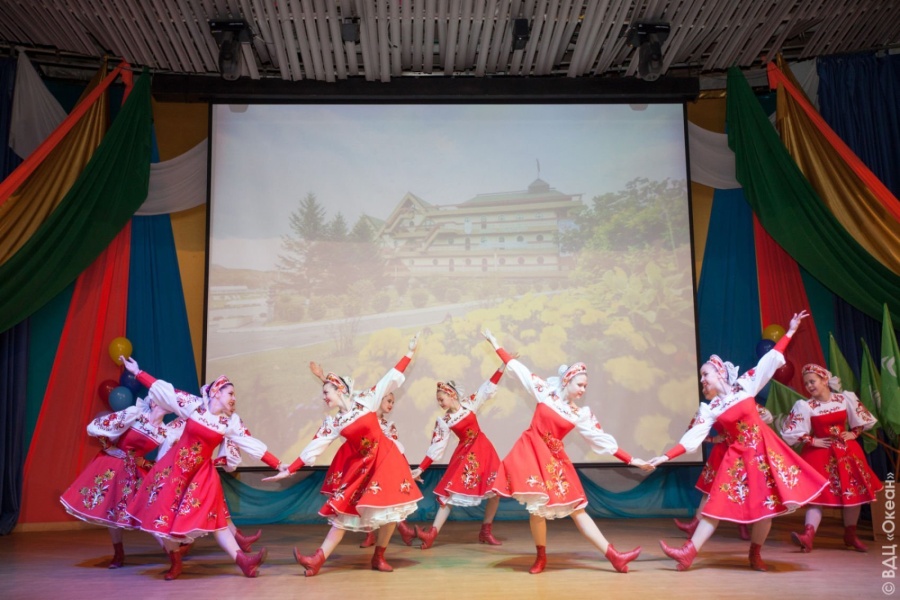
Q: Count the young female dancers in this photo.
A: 10